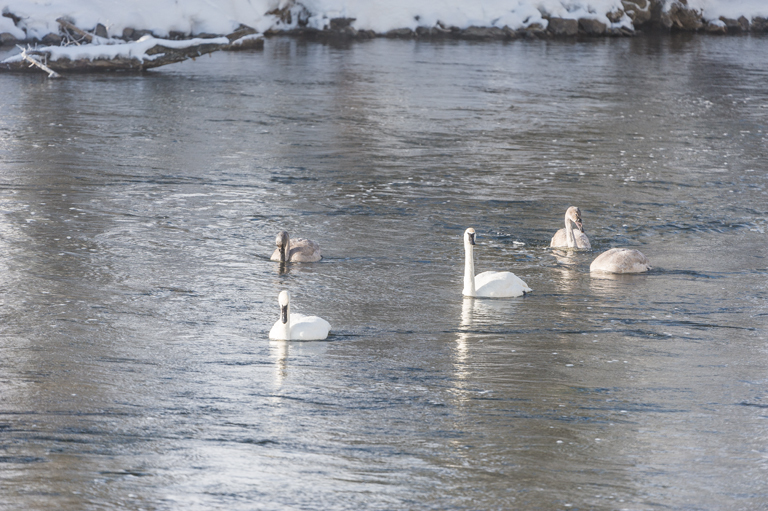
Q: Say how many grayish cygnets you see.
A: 3